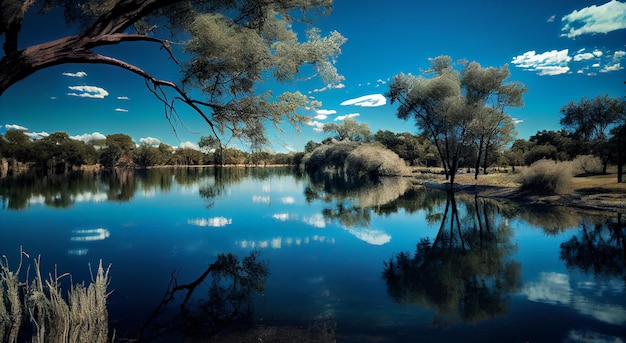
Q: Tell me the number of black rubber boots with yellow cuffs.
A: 0